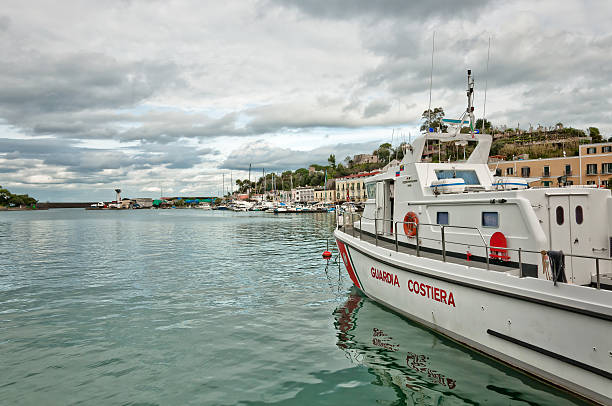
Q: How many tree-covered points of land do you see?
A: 2